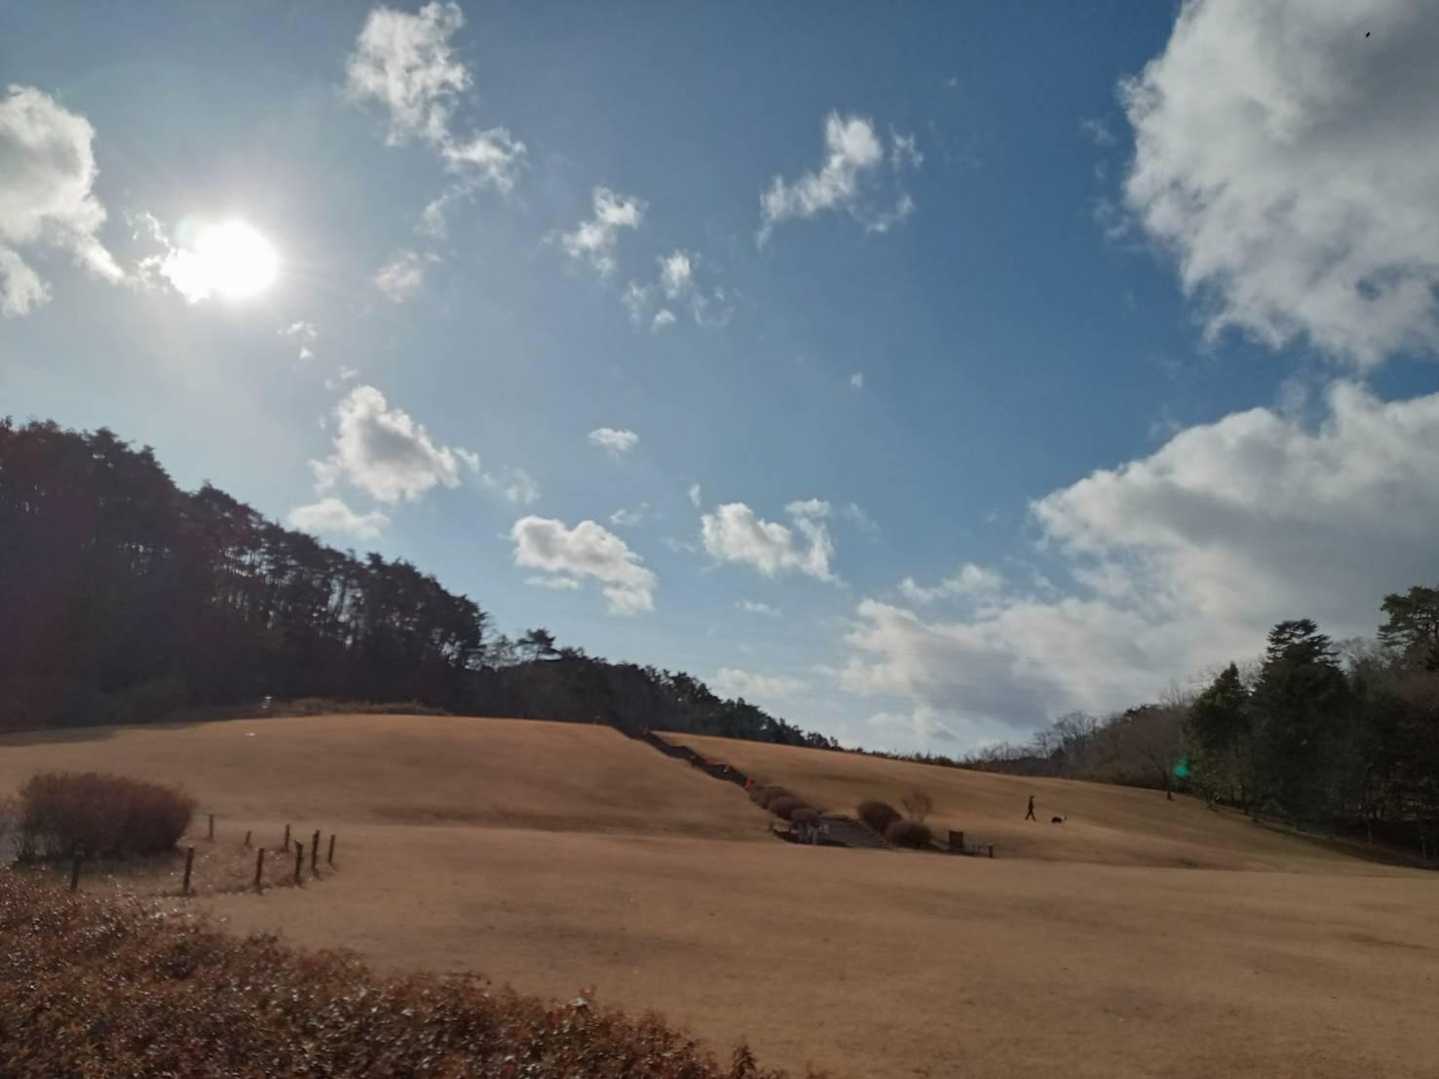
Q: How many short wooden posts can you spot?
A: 9